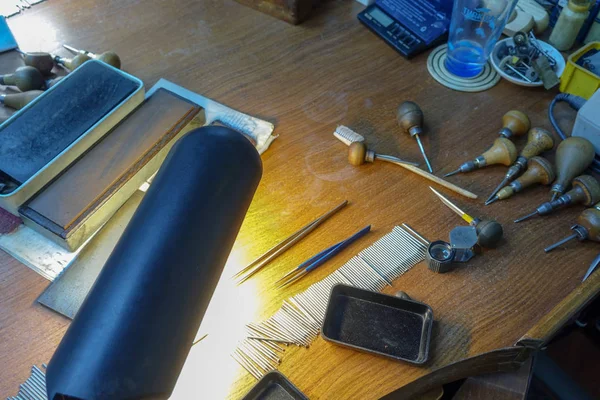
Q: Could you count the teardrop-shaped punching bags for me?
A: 0